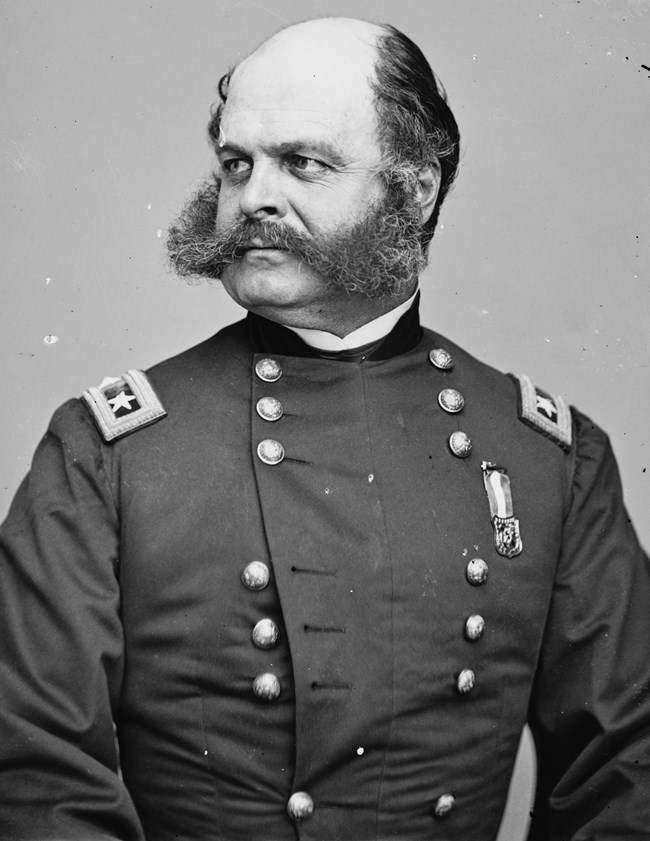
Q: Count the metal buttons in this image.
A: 14